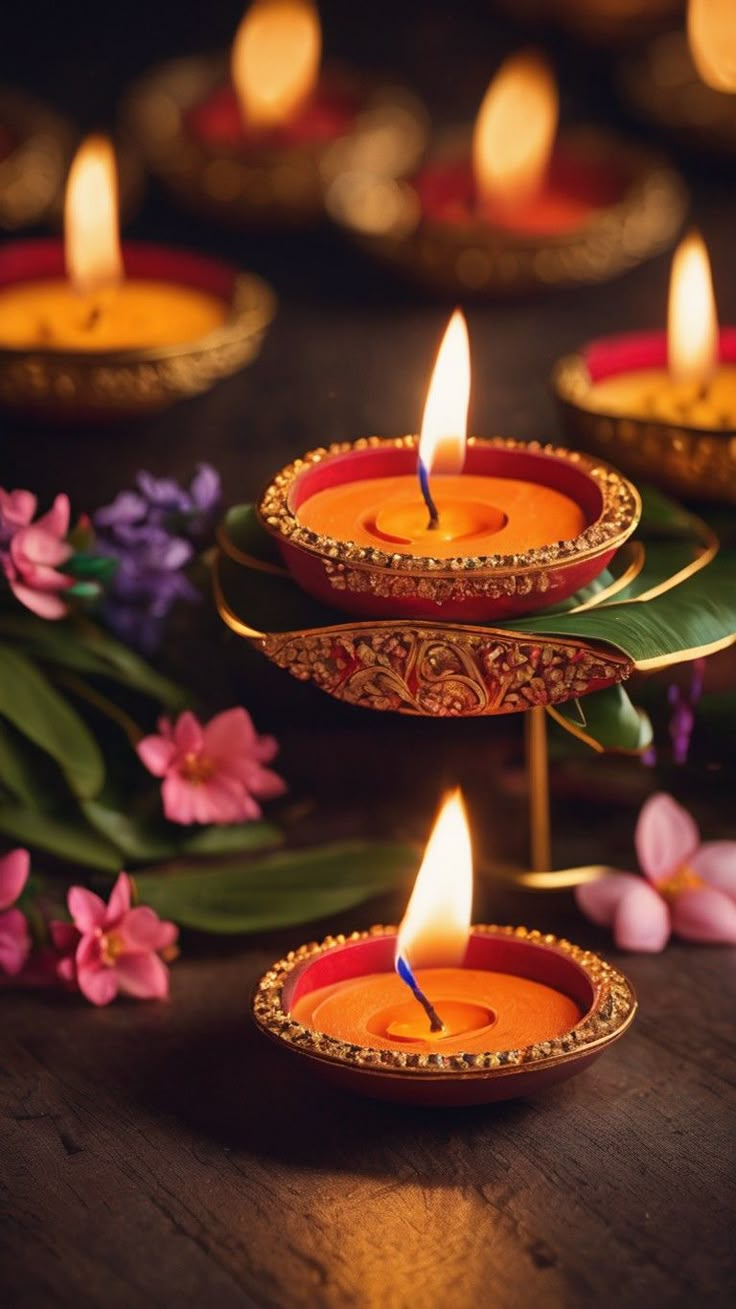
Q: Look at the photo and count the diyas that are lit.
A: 7